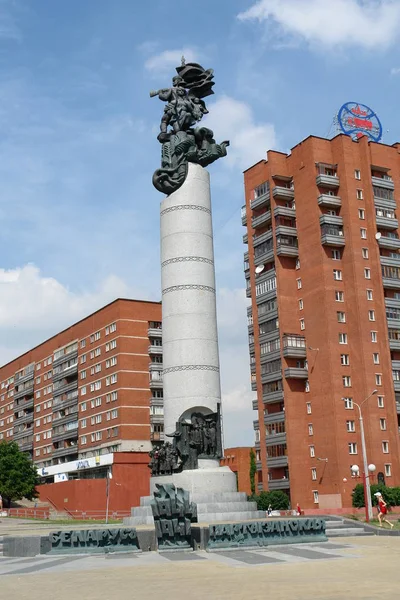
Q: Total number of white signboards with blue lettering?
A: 1